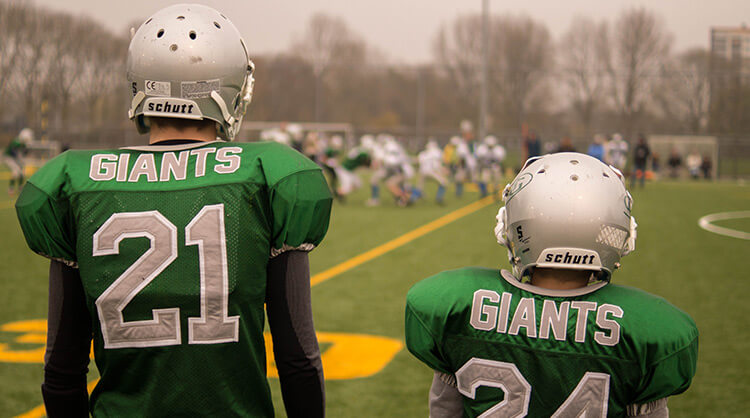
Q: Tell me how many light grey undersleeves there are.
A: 2